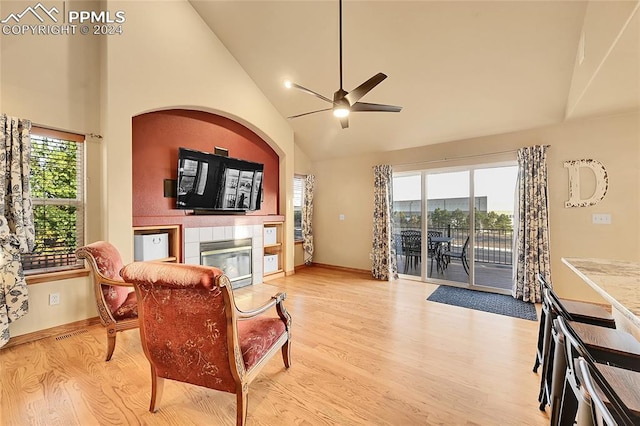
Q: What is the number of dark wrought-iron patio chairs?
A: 4